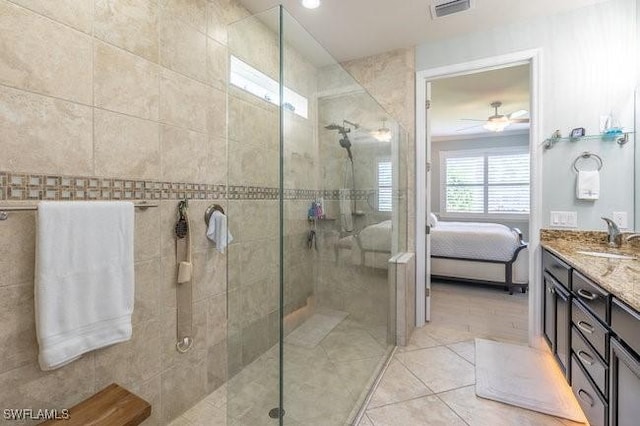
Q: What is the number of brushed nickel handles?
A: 4